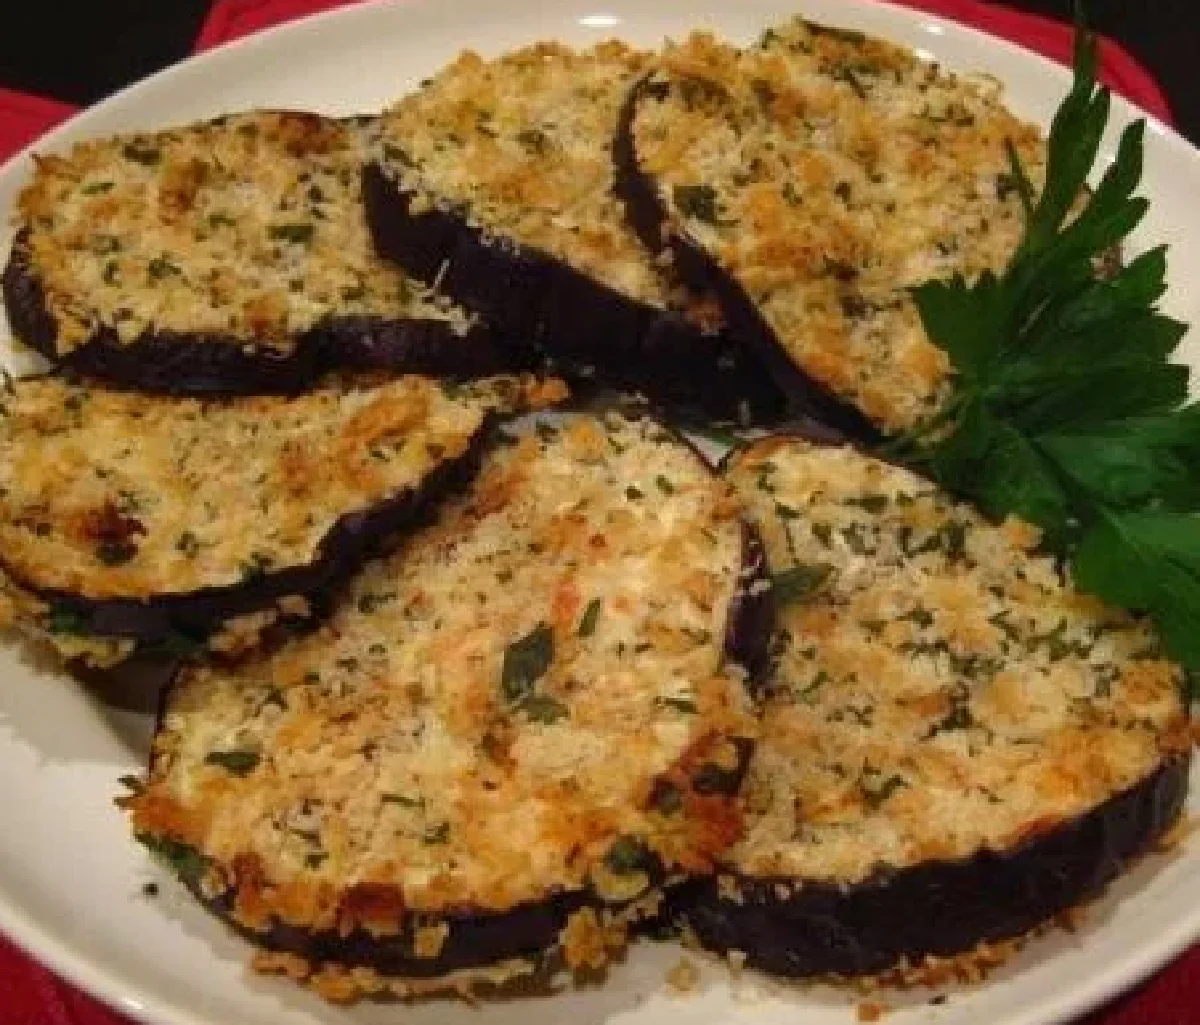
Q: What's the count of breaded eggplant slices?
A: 6